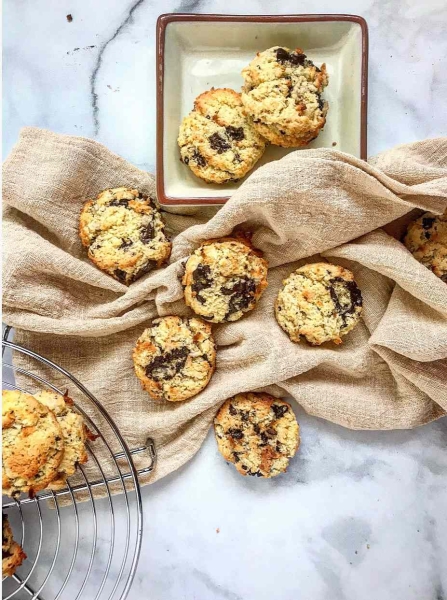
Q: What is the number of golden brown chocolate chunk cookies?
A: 11